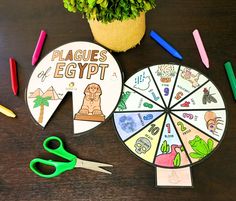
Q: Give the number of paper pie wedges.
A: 10